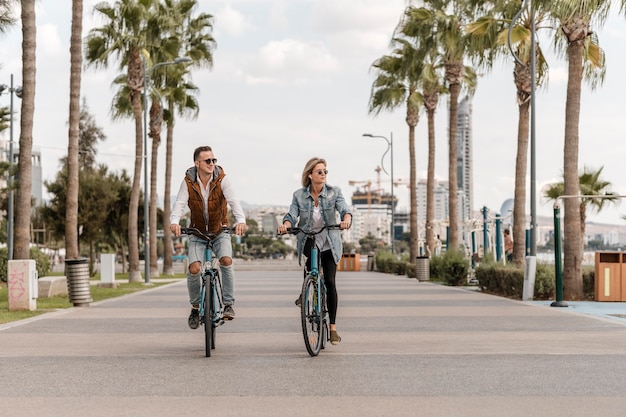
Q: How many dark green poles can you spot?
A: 1